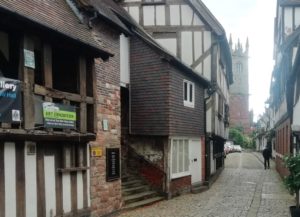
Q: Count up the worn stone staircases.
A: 1